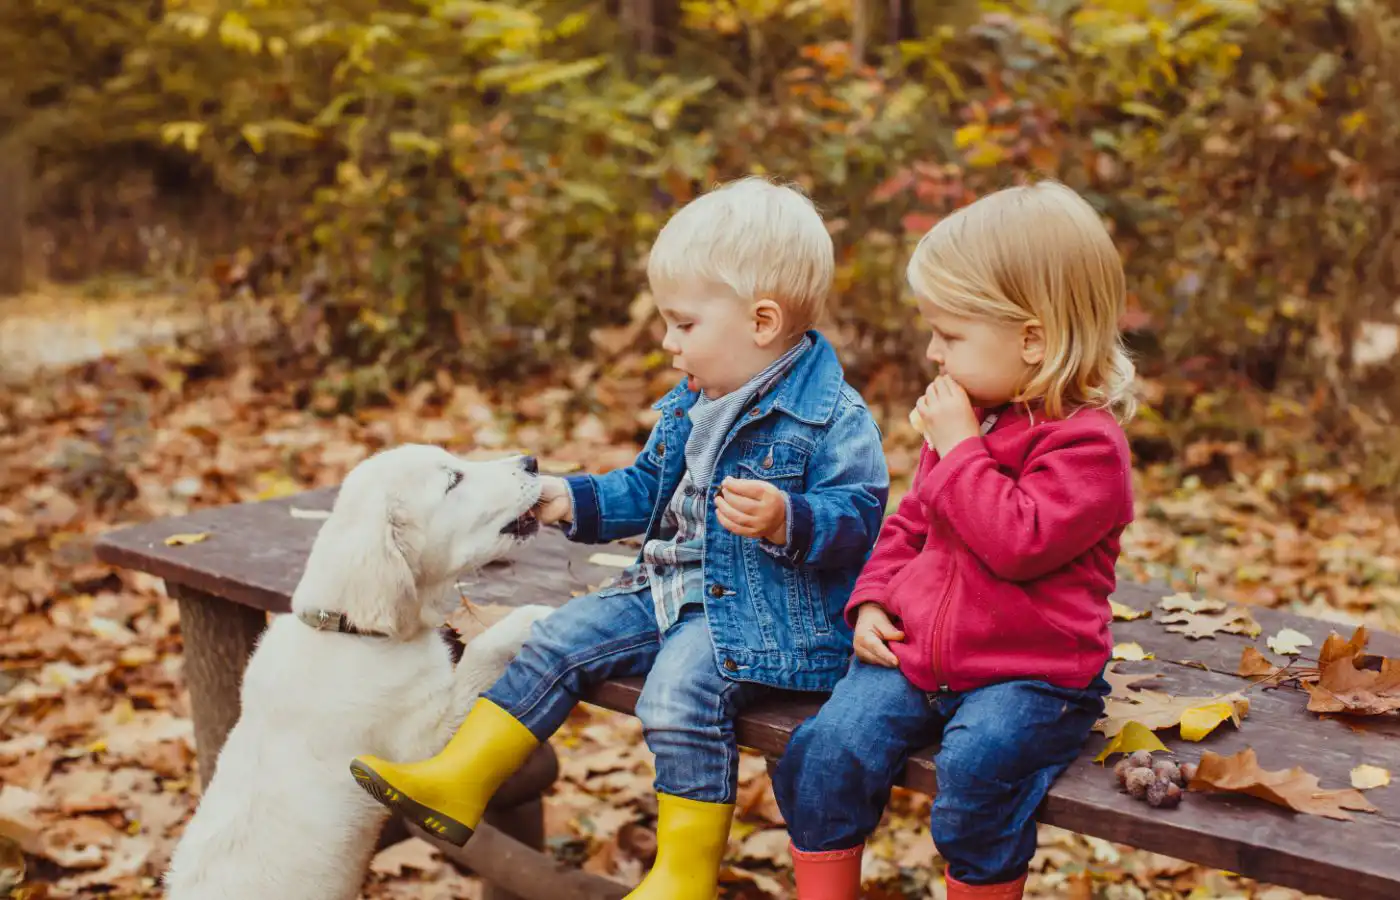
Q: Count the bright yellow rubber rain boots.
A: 2